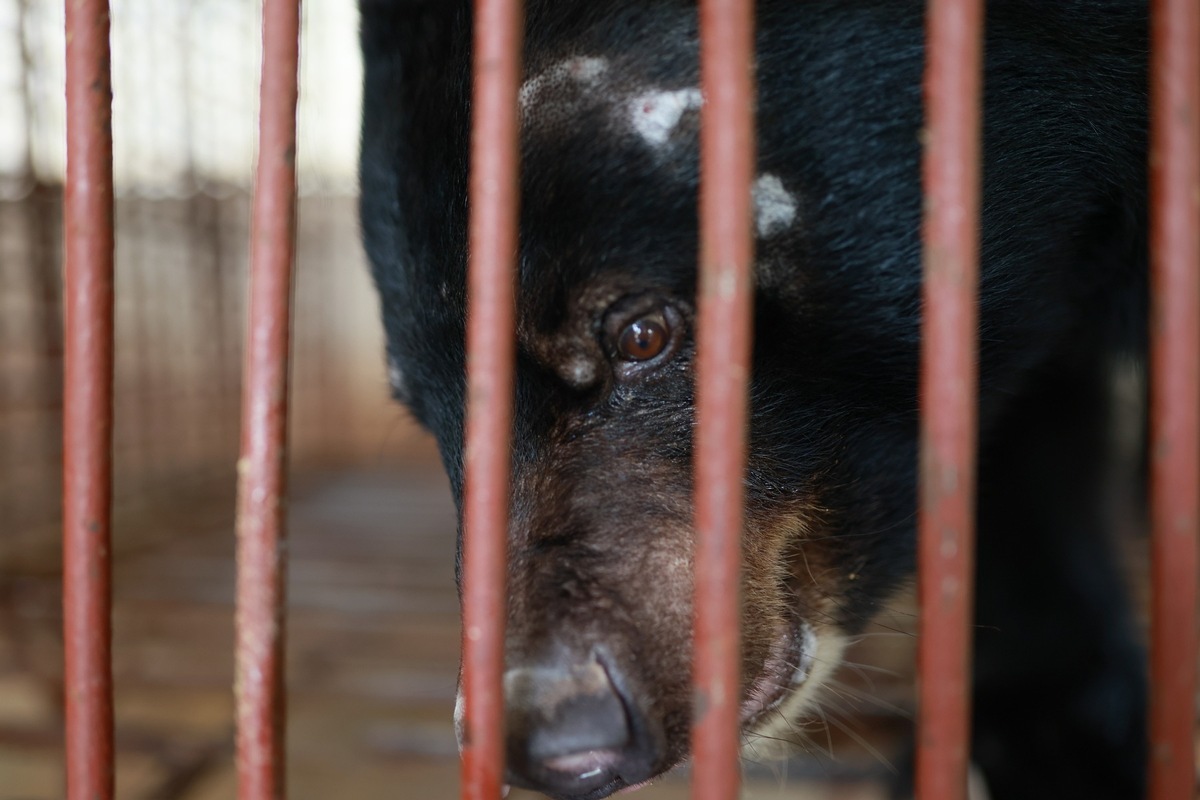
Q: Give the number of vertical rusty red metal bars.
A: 6